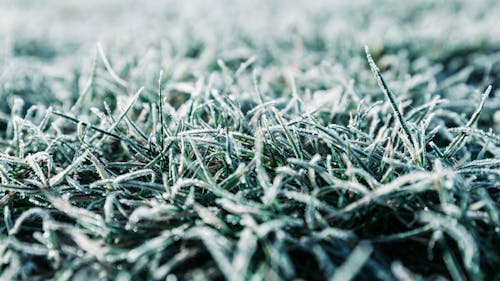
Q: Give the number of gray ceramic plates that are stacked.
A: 0